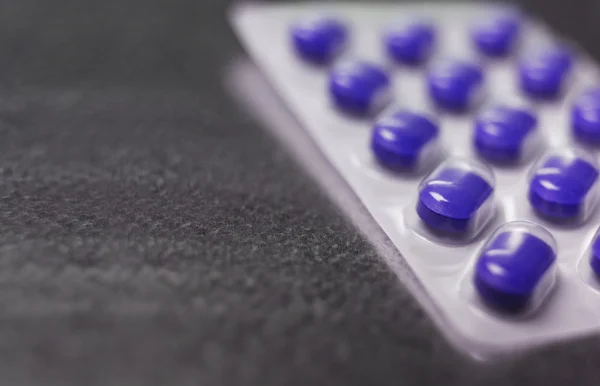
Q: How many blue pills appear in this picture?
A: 13